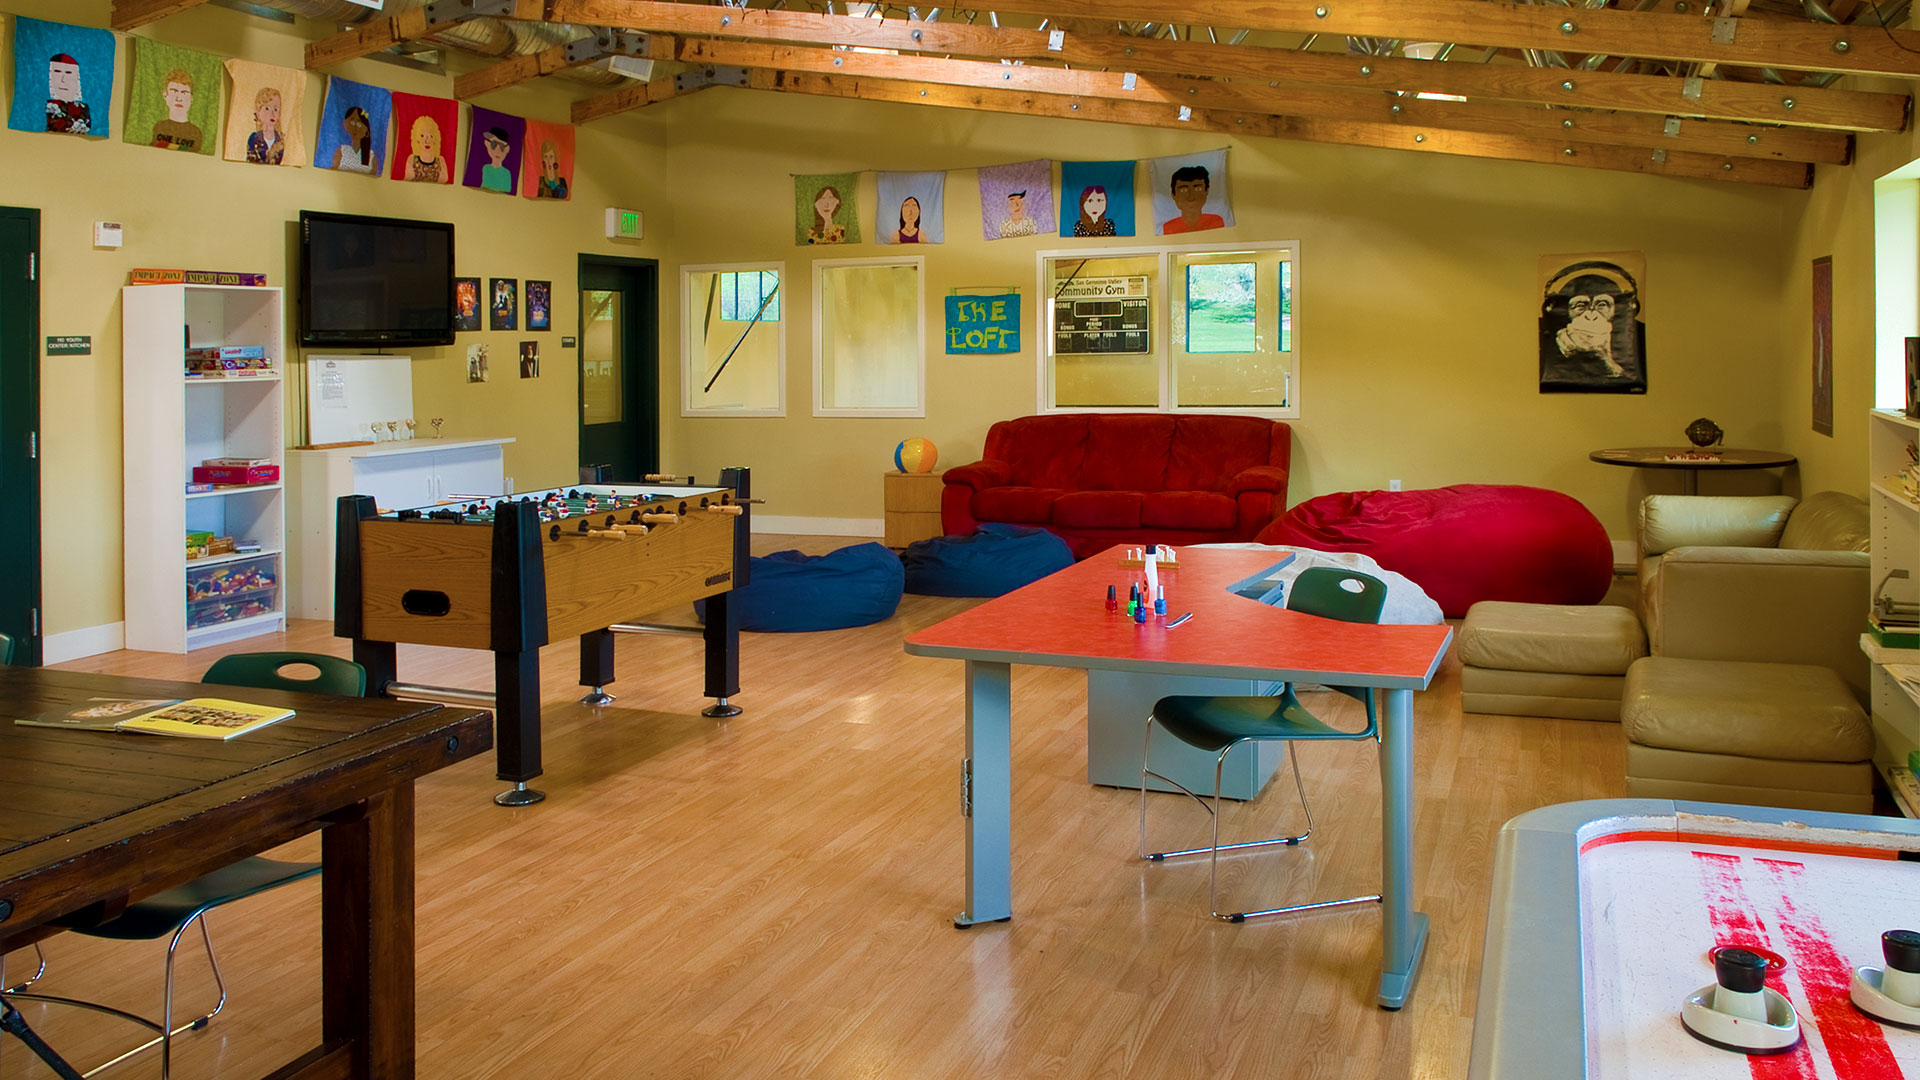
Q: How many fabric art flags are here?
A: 12